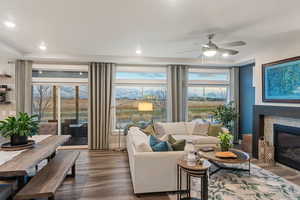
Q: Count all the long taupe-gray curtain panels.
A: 4